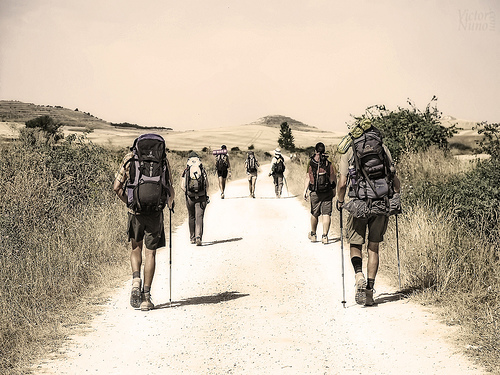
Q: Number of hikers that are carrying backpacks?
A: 7